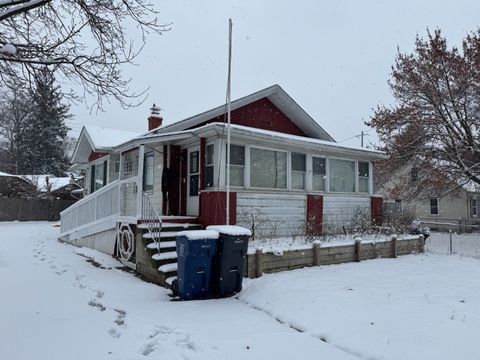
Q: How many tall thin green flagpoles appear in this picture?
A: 0